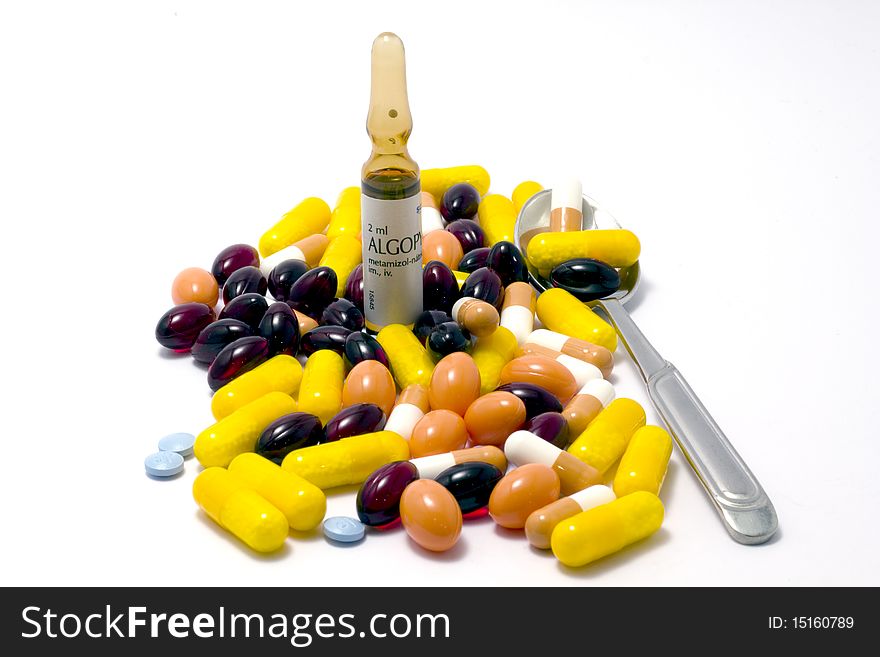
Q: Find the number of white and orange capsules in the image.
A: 13